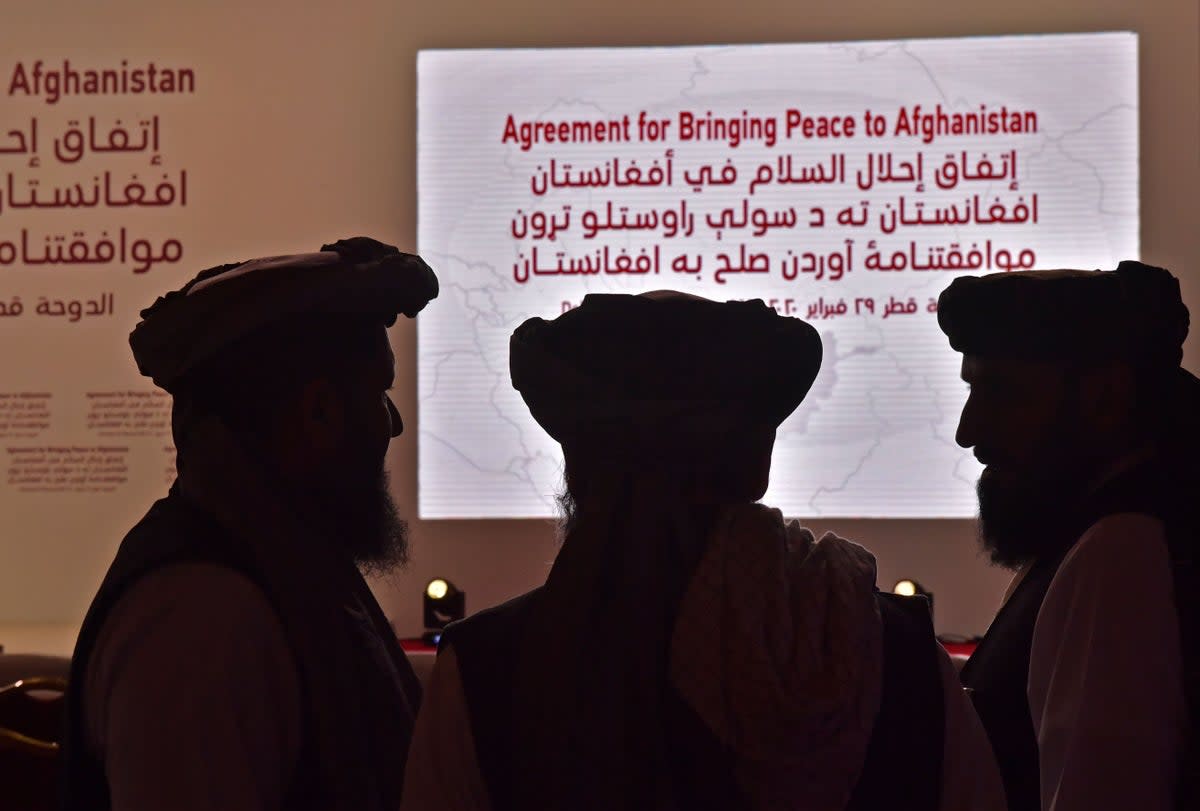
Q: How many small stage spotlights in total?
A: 2